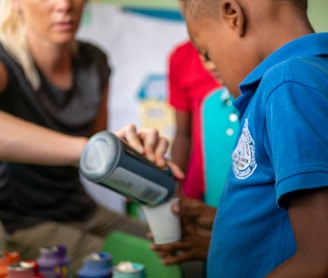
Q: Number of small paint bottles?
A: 5